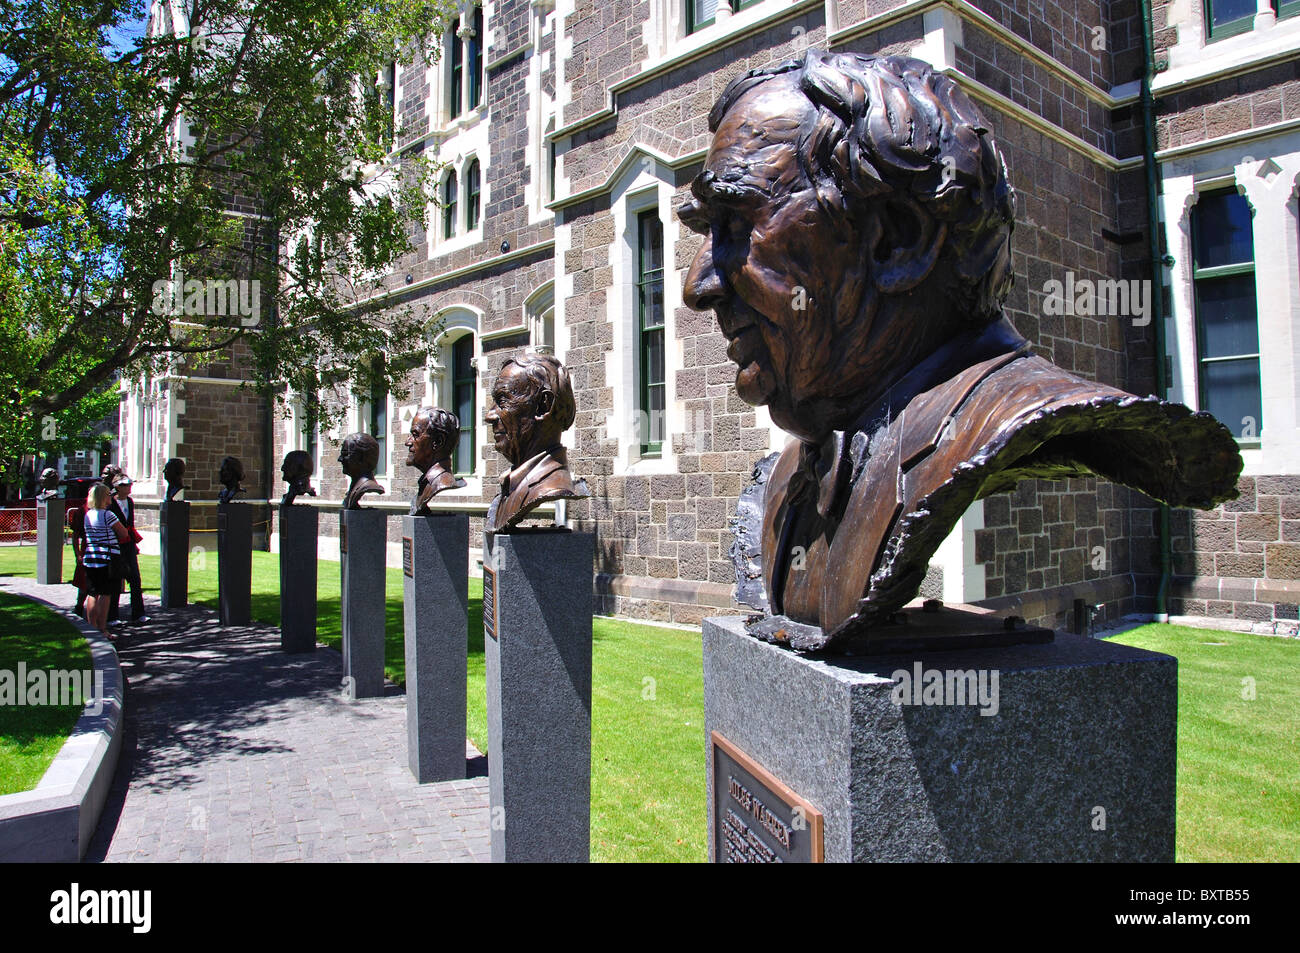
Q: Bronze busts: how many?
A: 9